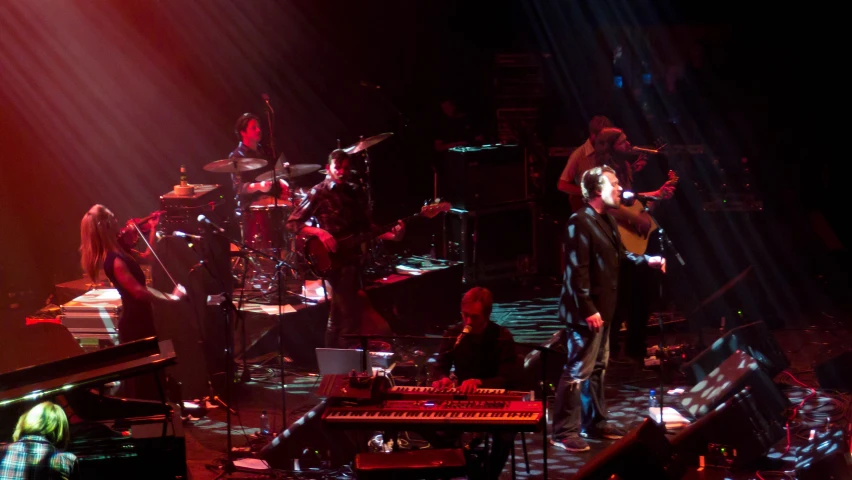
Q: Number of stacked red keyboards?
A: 2